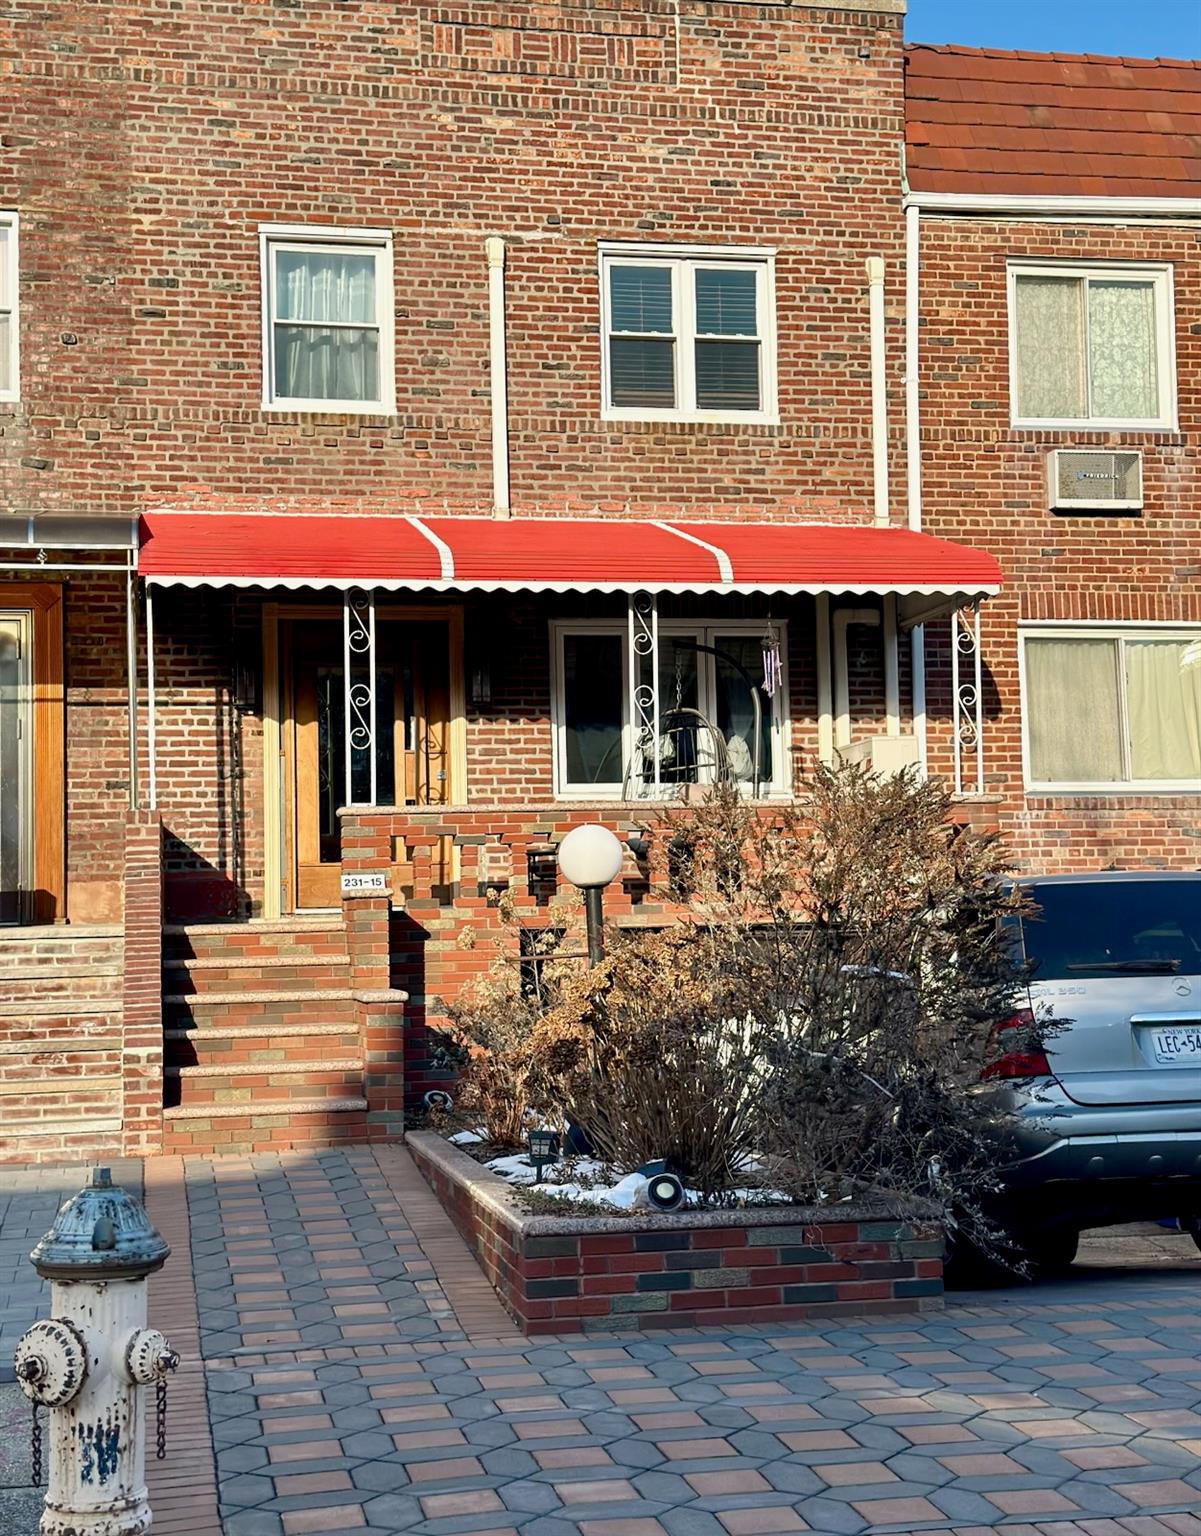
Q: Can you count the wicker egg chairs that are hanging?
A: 1